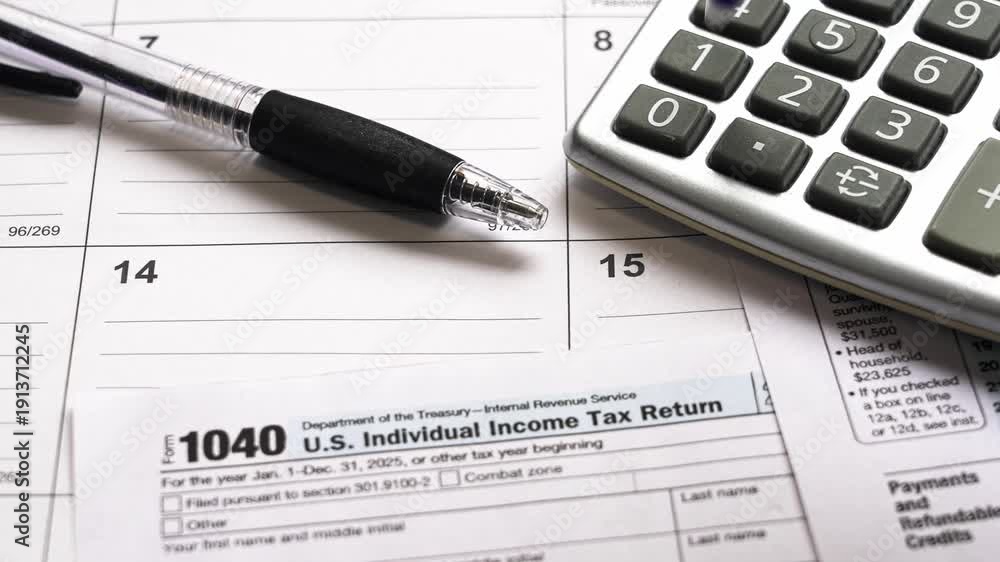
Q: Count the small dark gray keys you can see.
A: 11